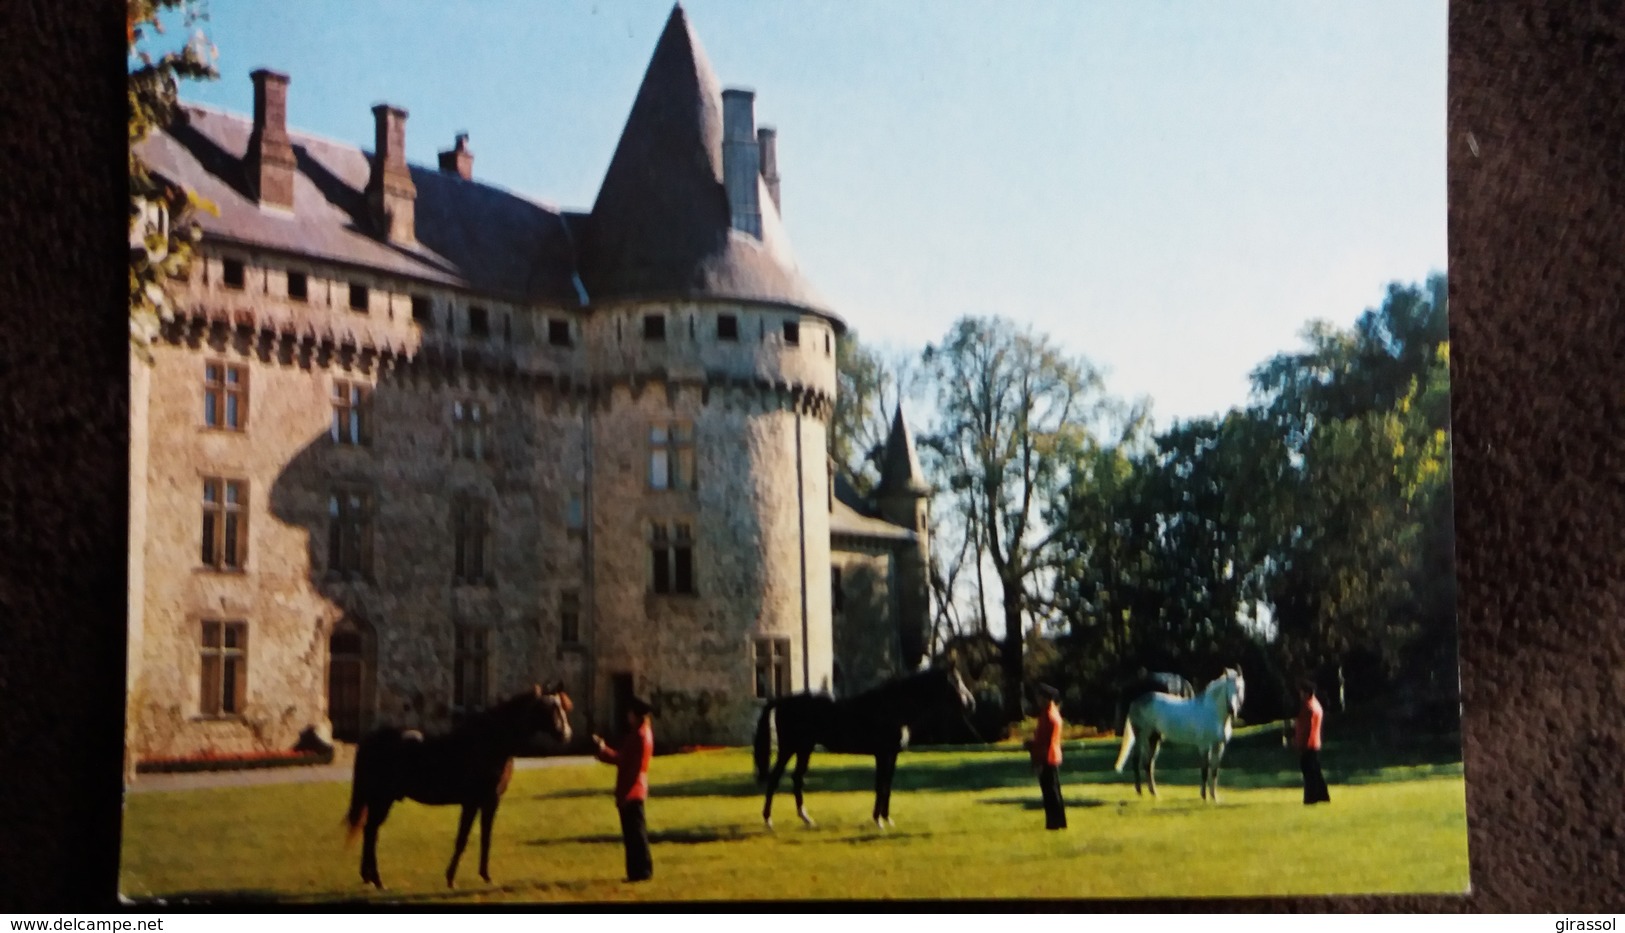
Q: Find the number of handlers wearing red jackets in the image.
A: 3